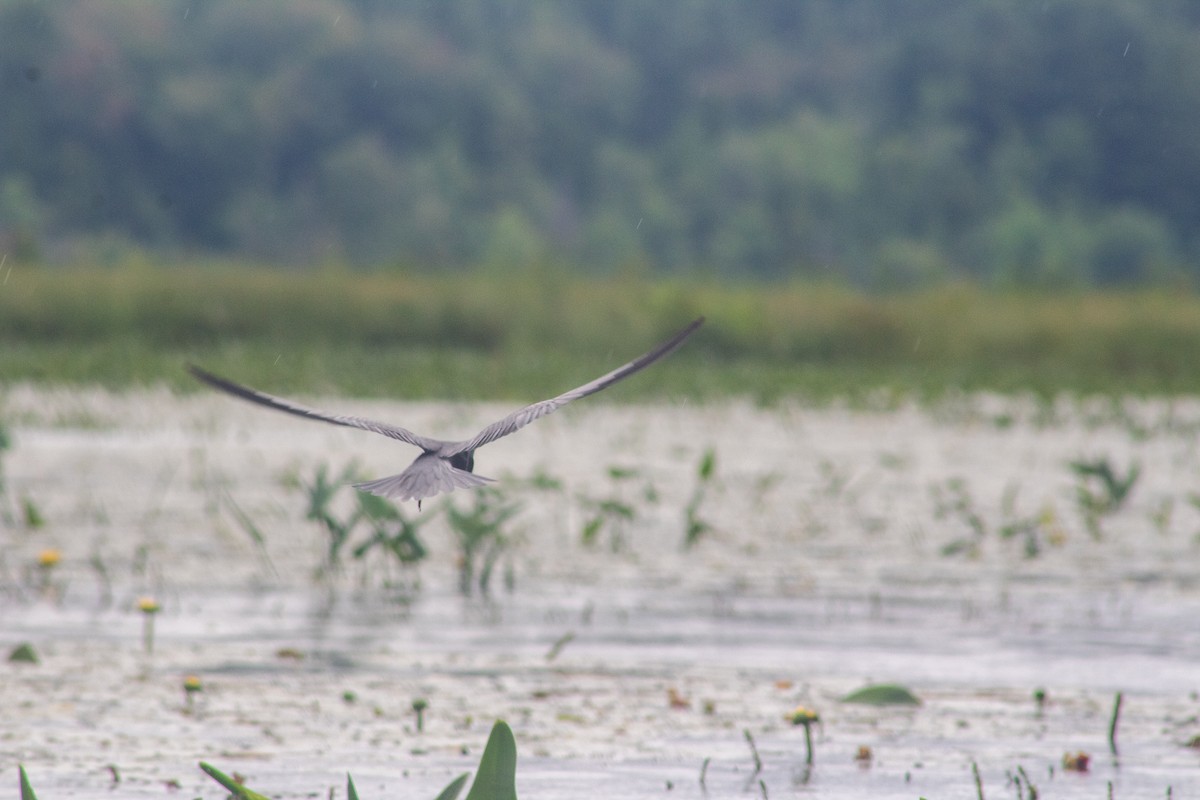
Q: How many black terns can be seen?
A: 1